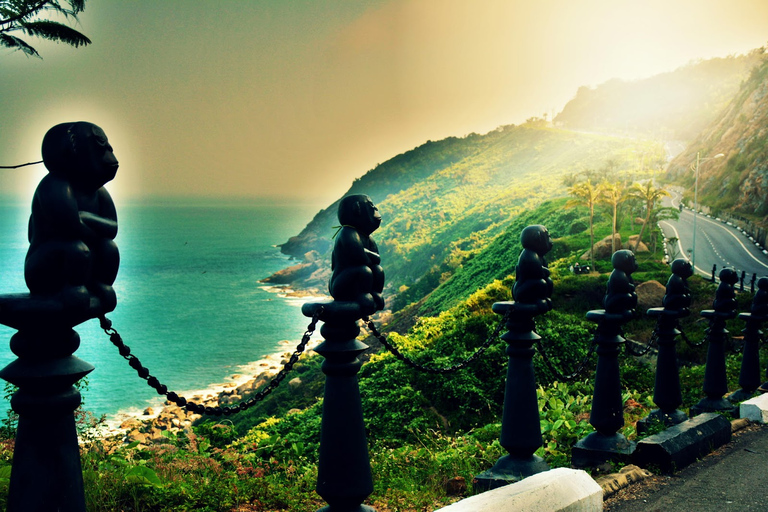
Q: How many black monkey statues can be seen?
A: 7